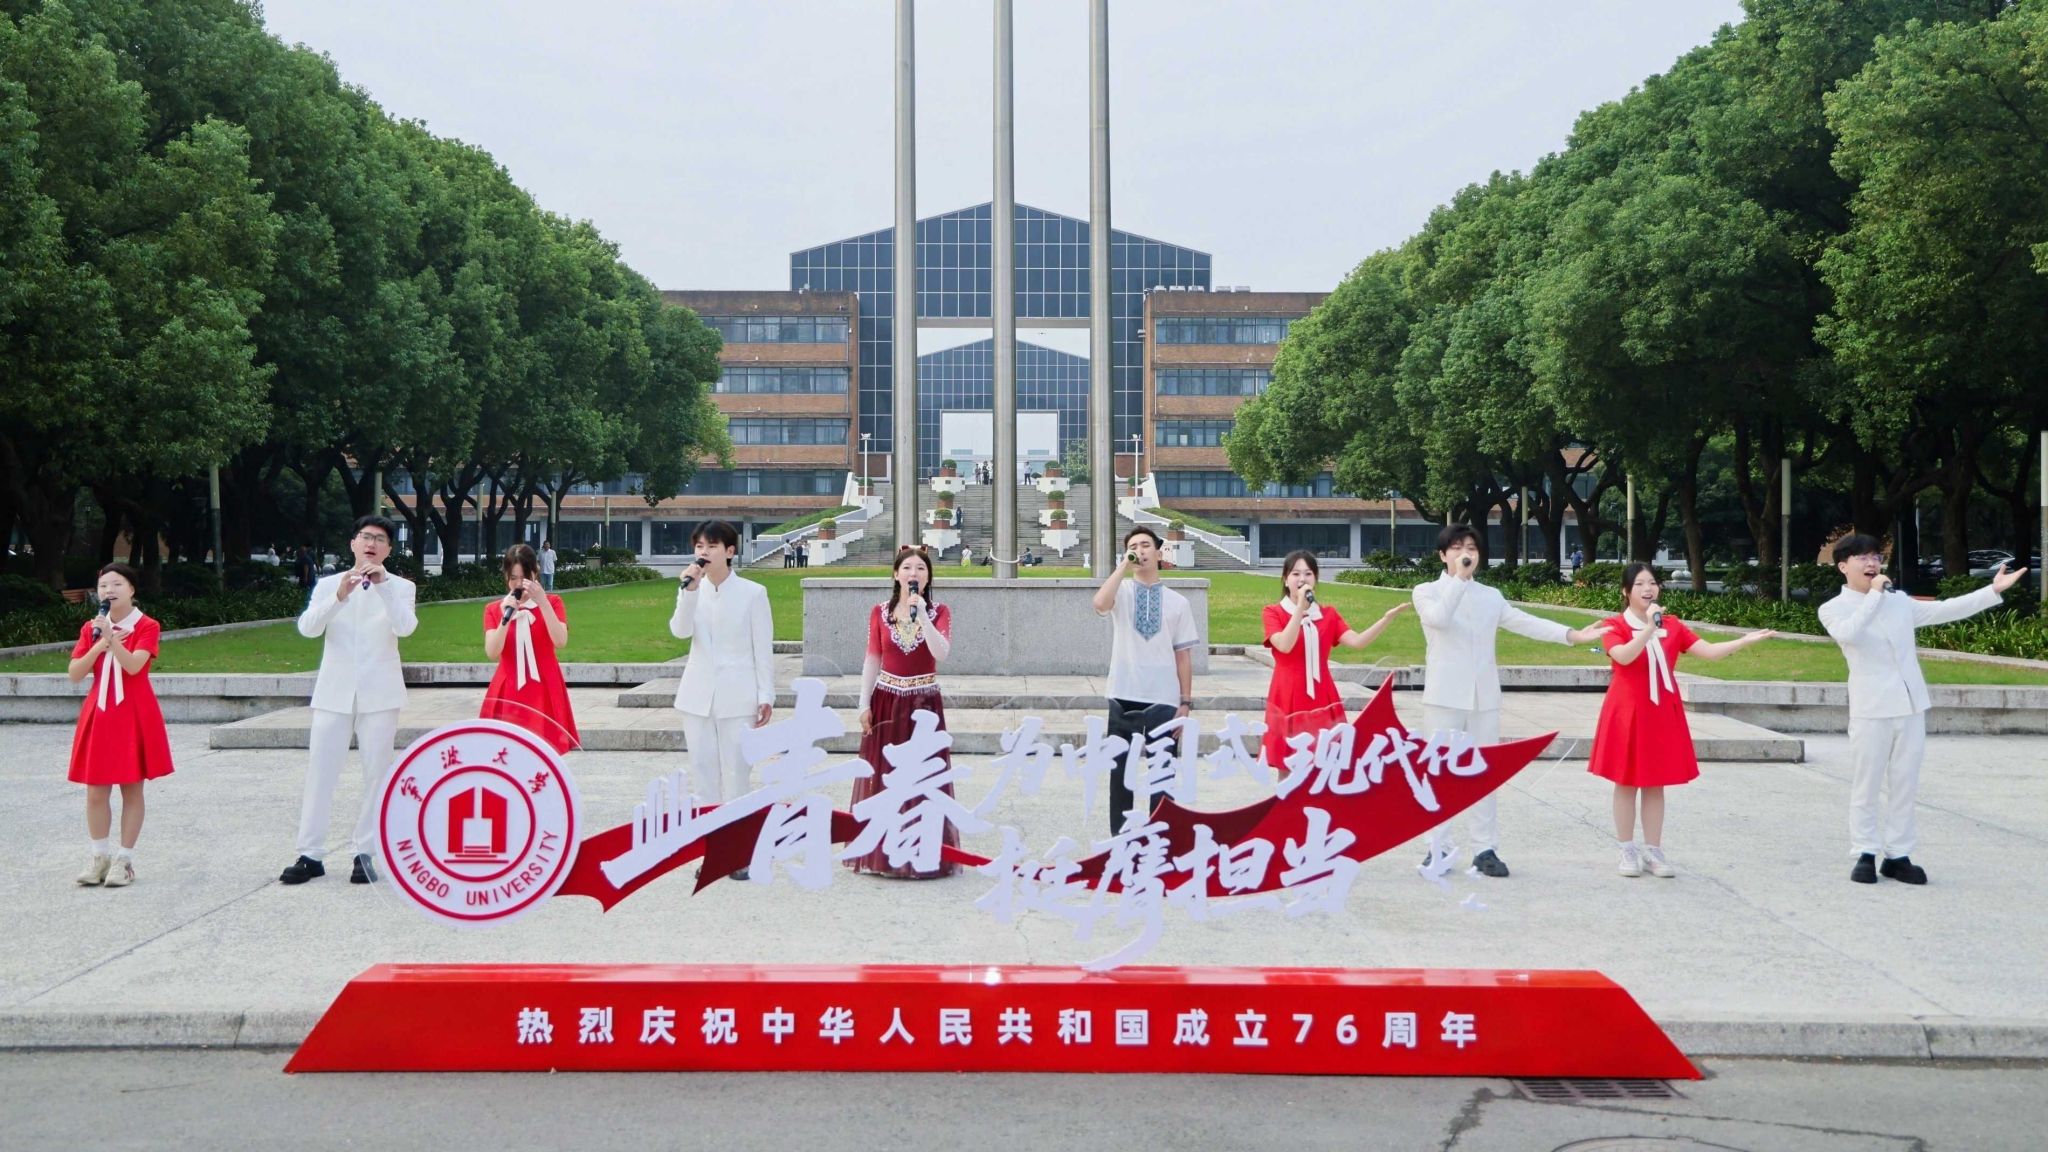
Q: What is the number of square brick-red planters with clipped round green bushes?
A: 10